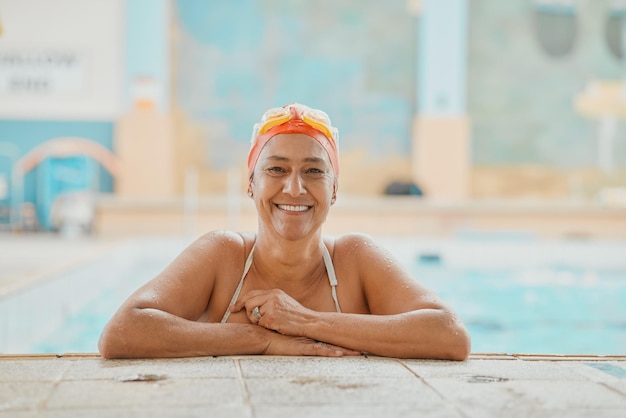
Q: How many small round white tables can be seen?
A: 0